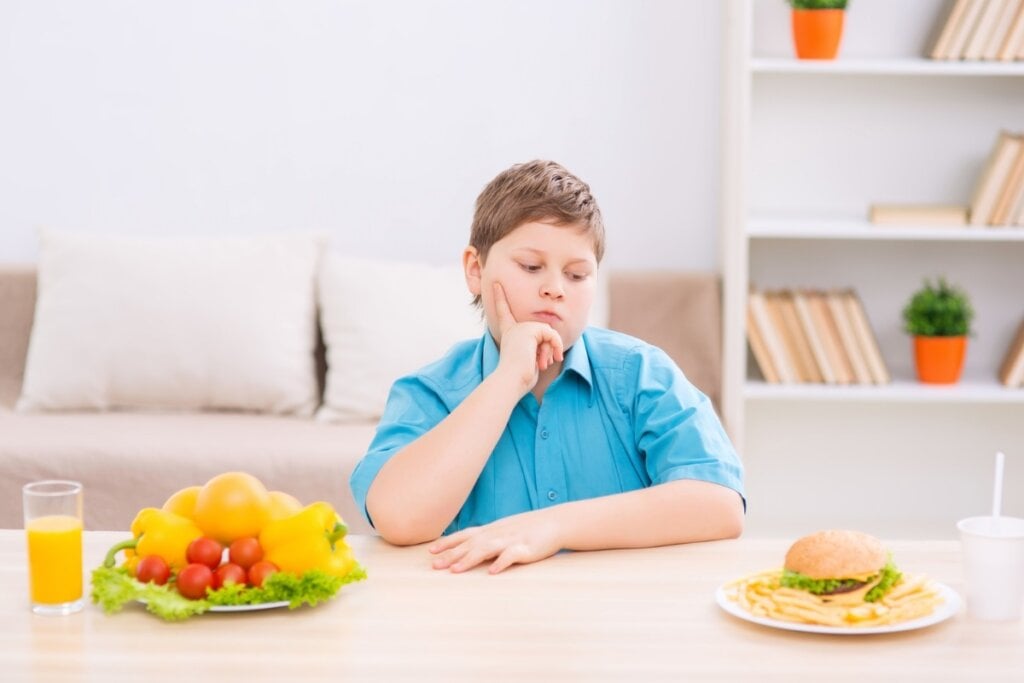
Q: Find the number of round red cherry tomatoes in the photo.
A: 6